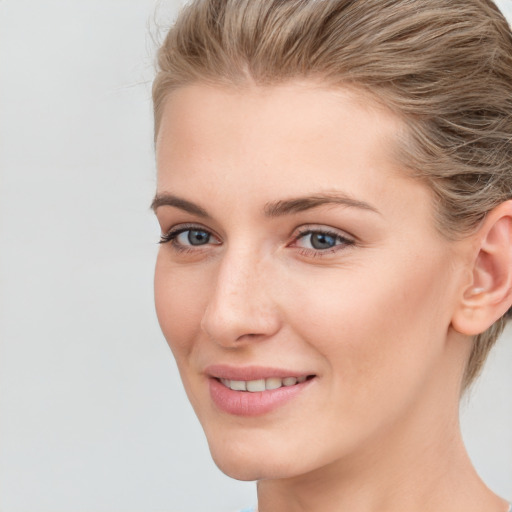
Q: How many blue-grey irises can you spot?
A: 2